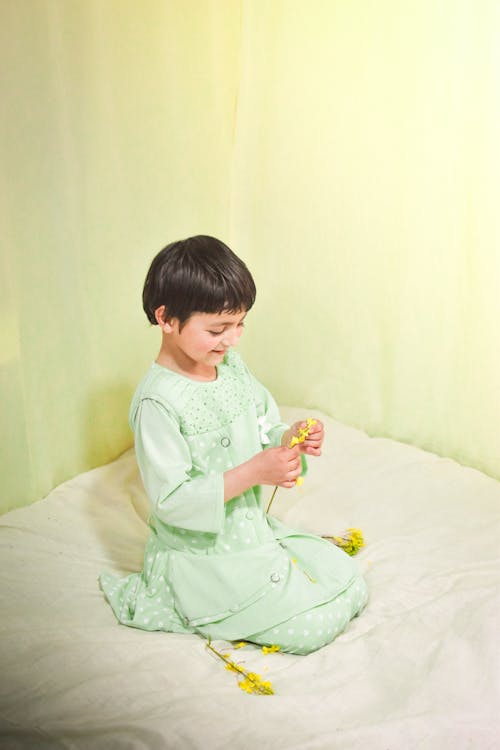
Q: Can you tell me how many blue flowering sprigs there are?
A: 0